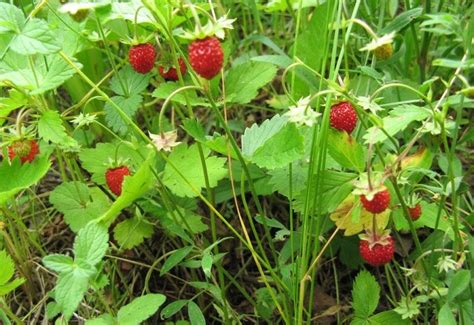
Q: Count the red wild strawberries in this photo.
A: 9